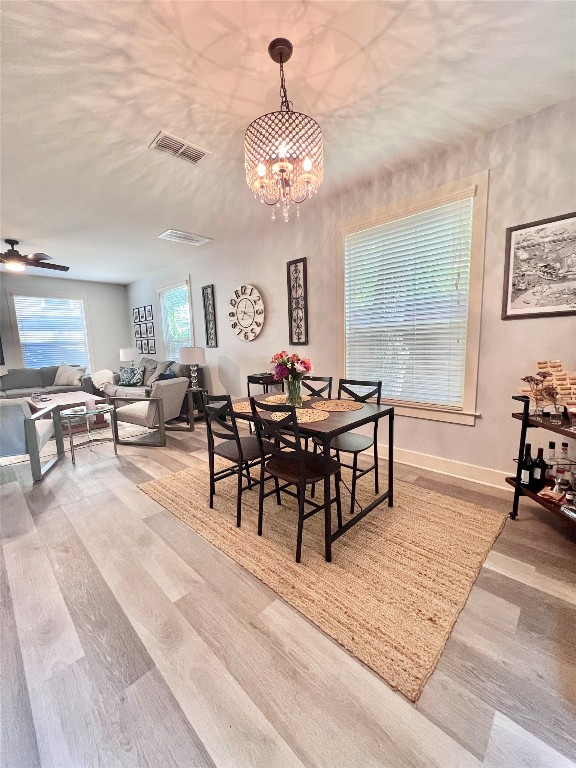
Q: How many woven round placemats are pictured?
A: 4